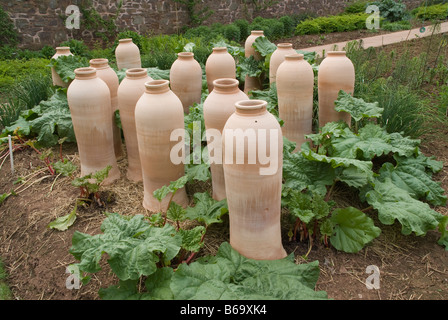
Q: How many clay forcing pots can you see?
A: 14